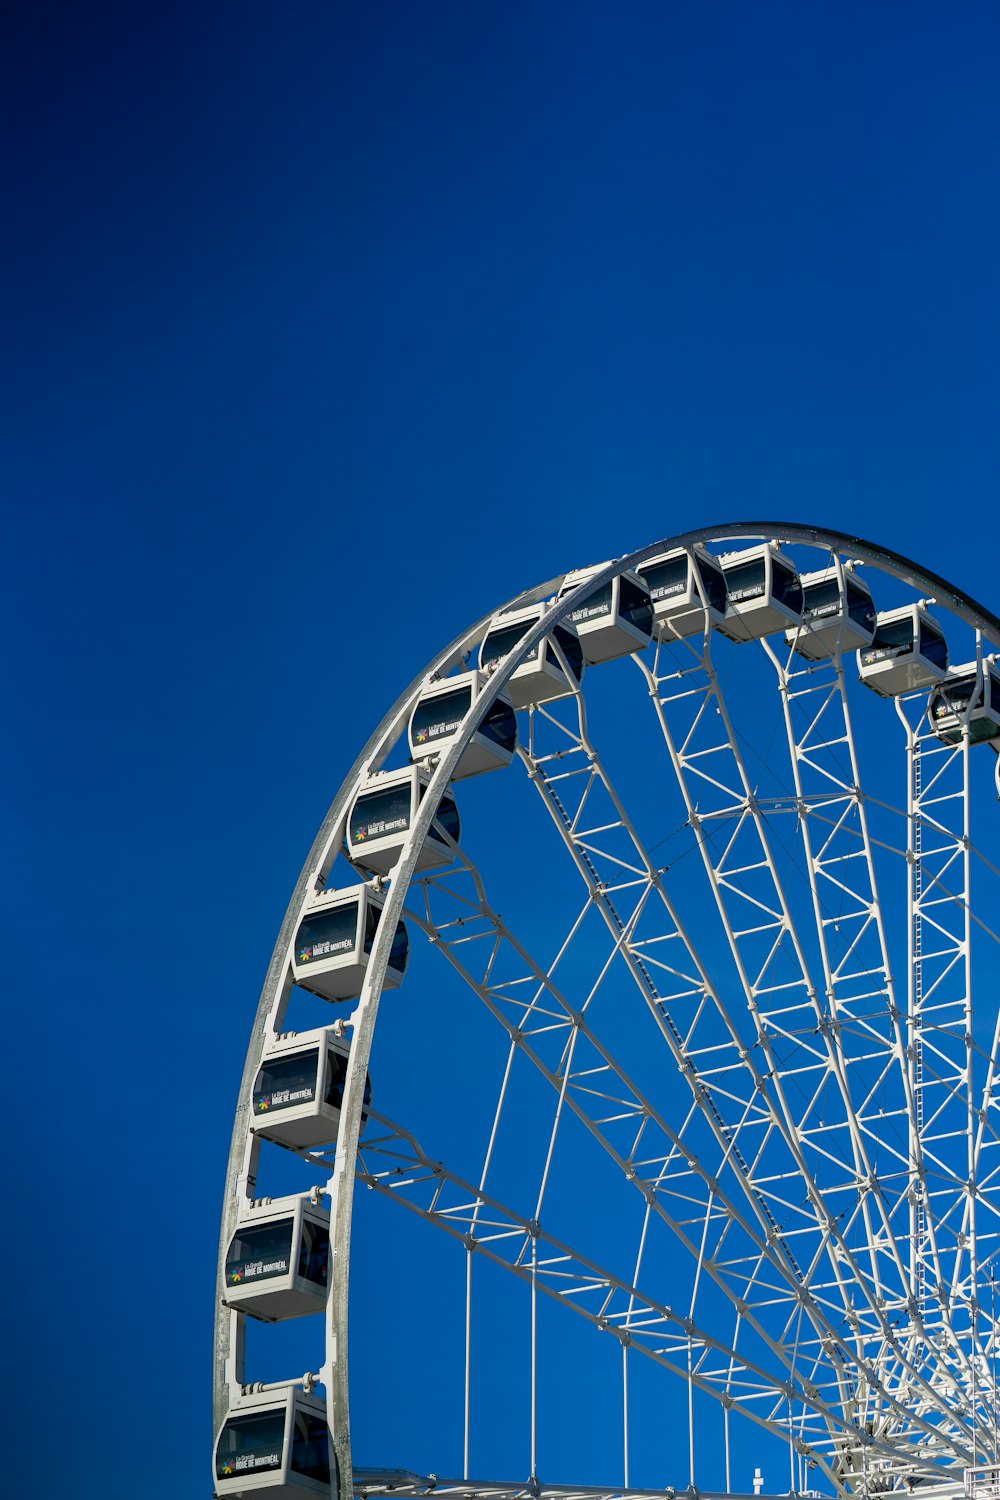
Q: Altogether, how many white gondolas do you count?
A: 13